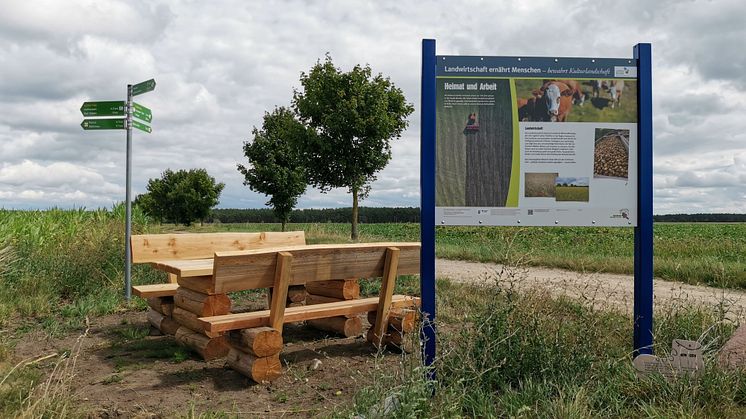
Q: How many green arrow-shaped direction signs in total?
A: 5